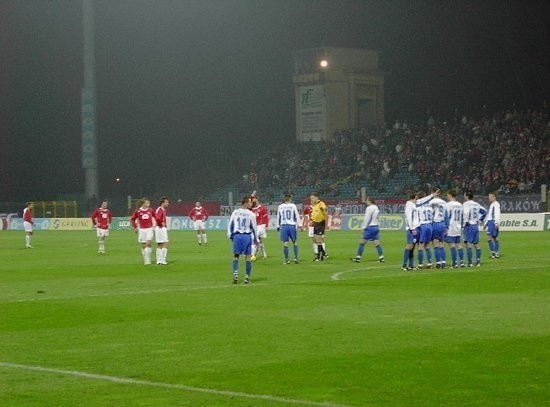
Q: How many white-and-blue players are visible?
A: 9